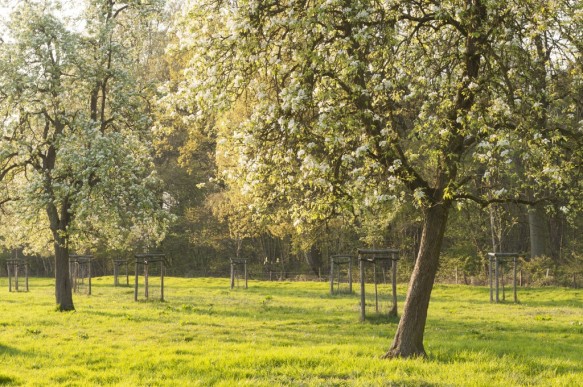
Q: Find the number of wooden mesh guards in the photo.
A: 8